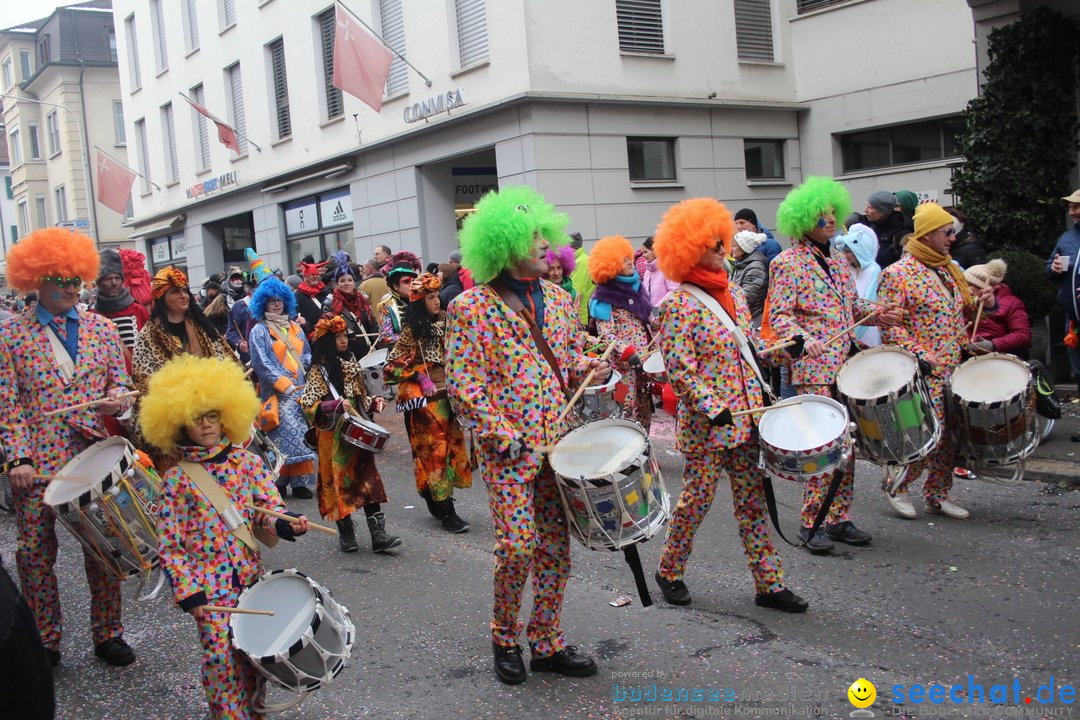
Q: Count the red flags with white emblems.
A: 3